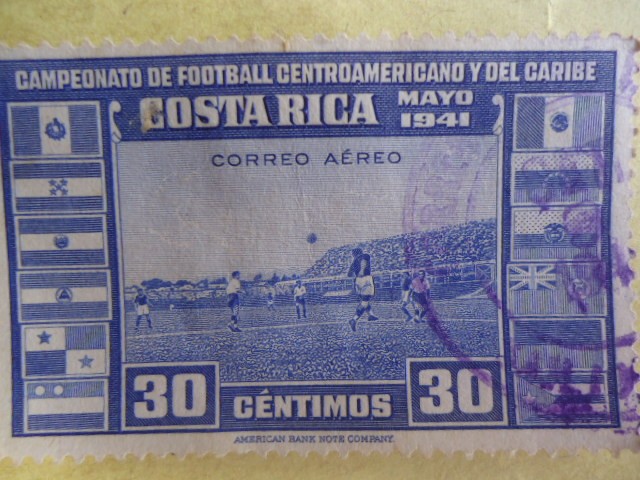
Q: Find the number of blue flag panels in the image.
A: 12